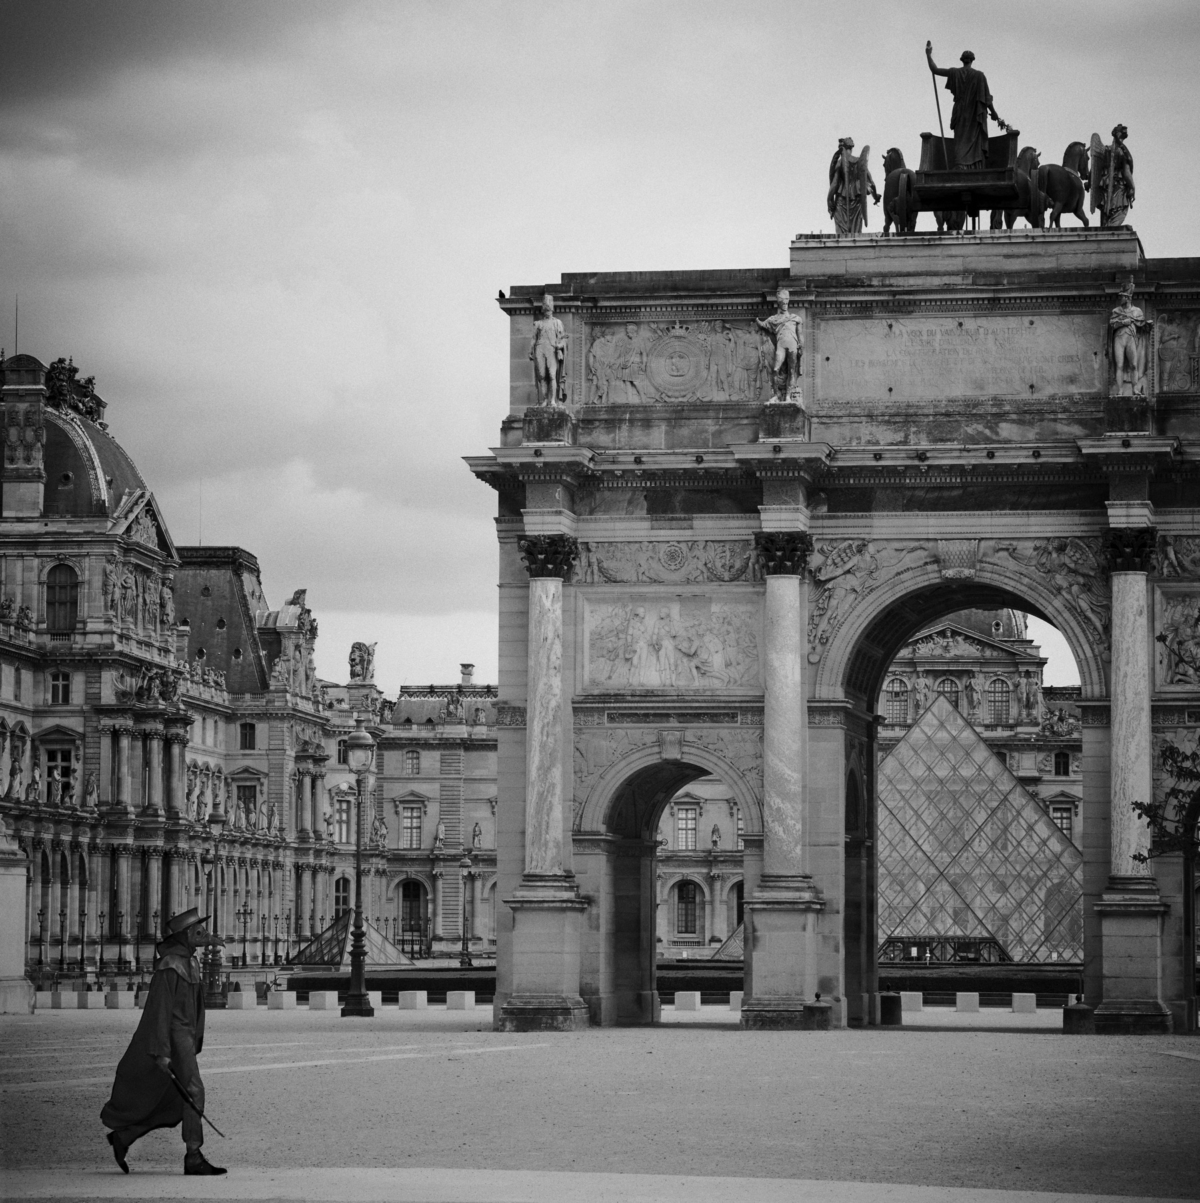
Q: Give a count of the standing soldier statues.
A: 3